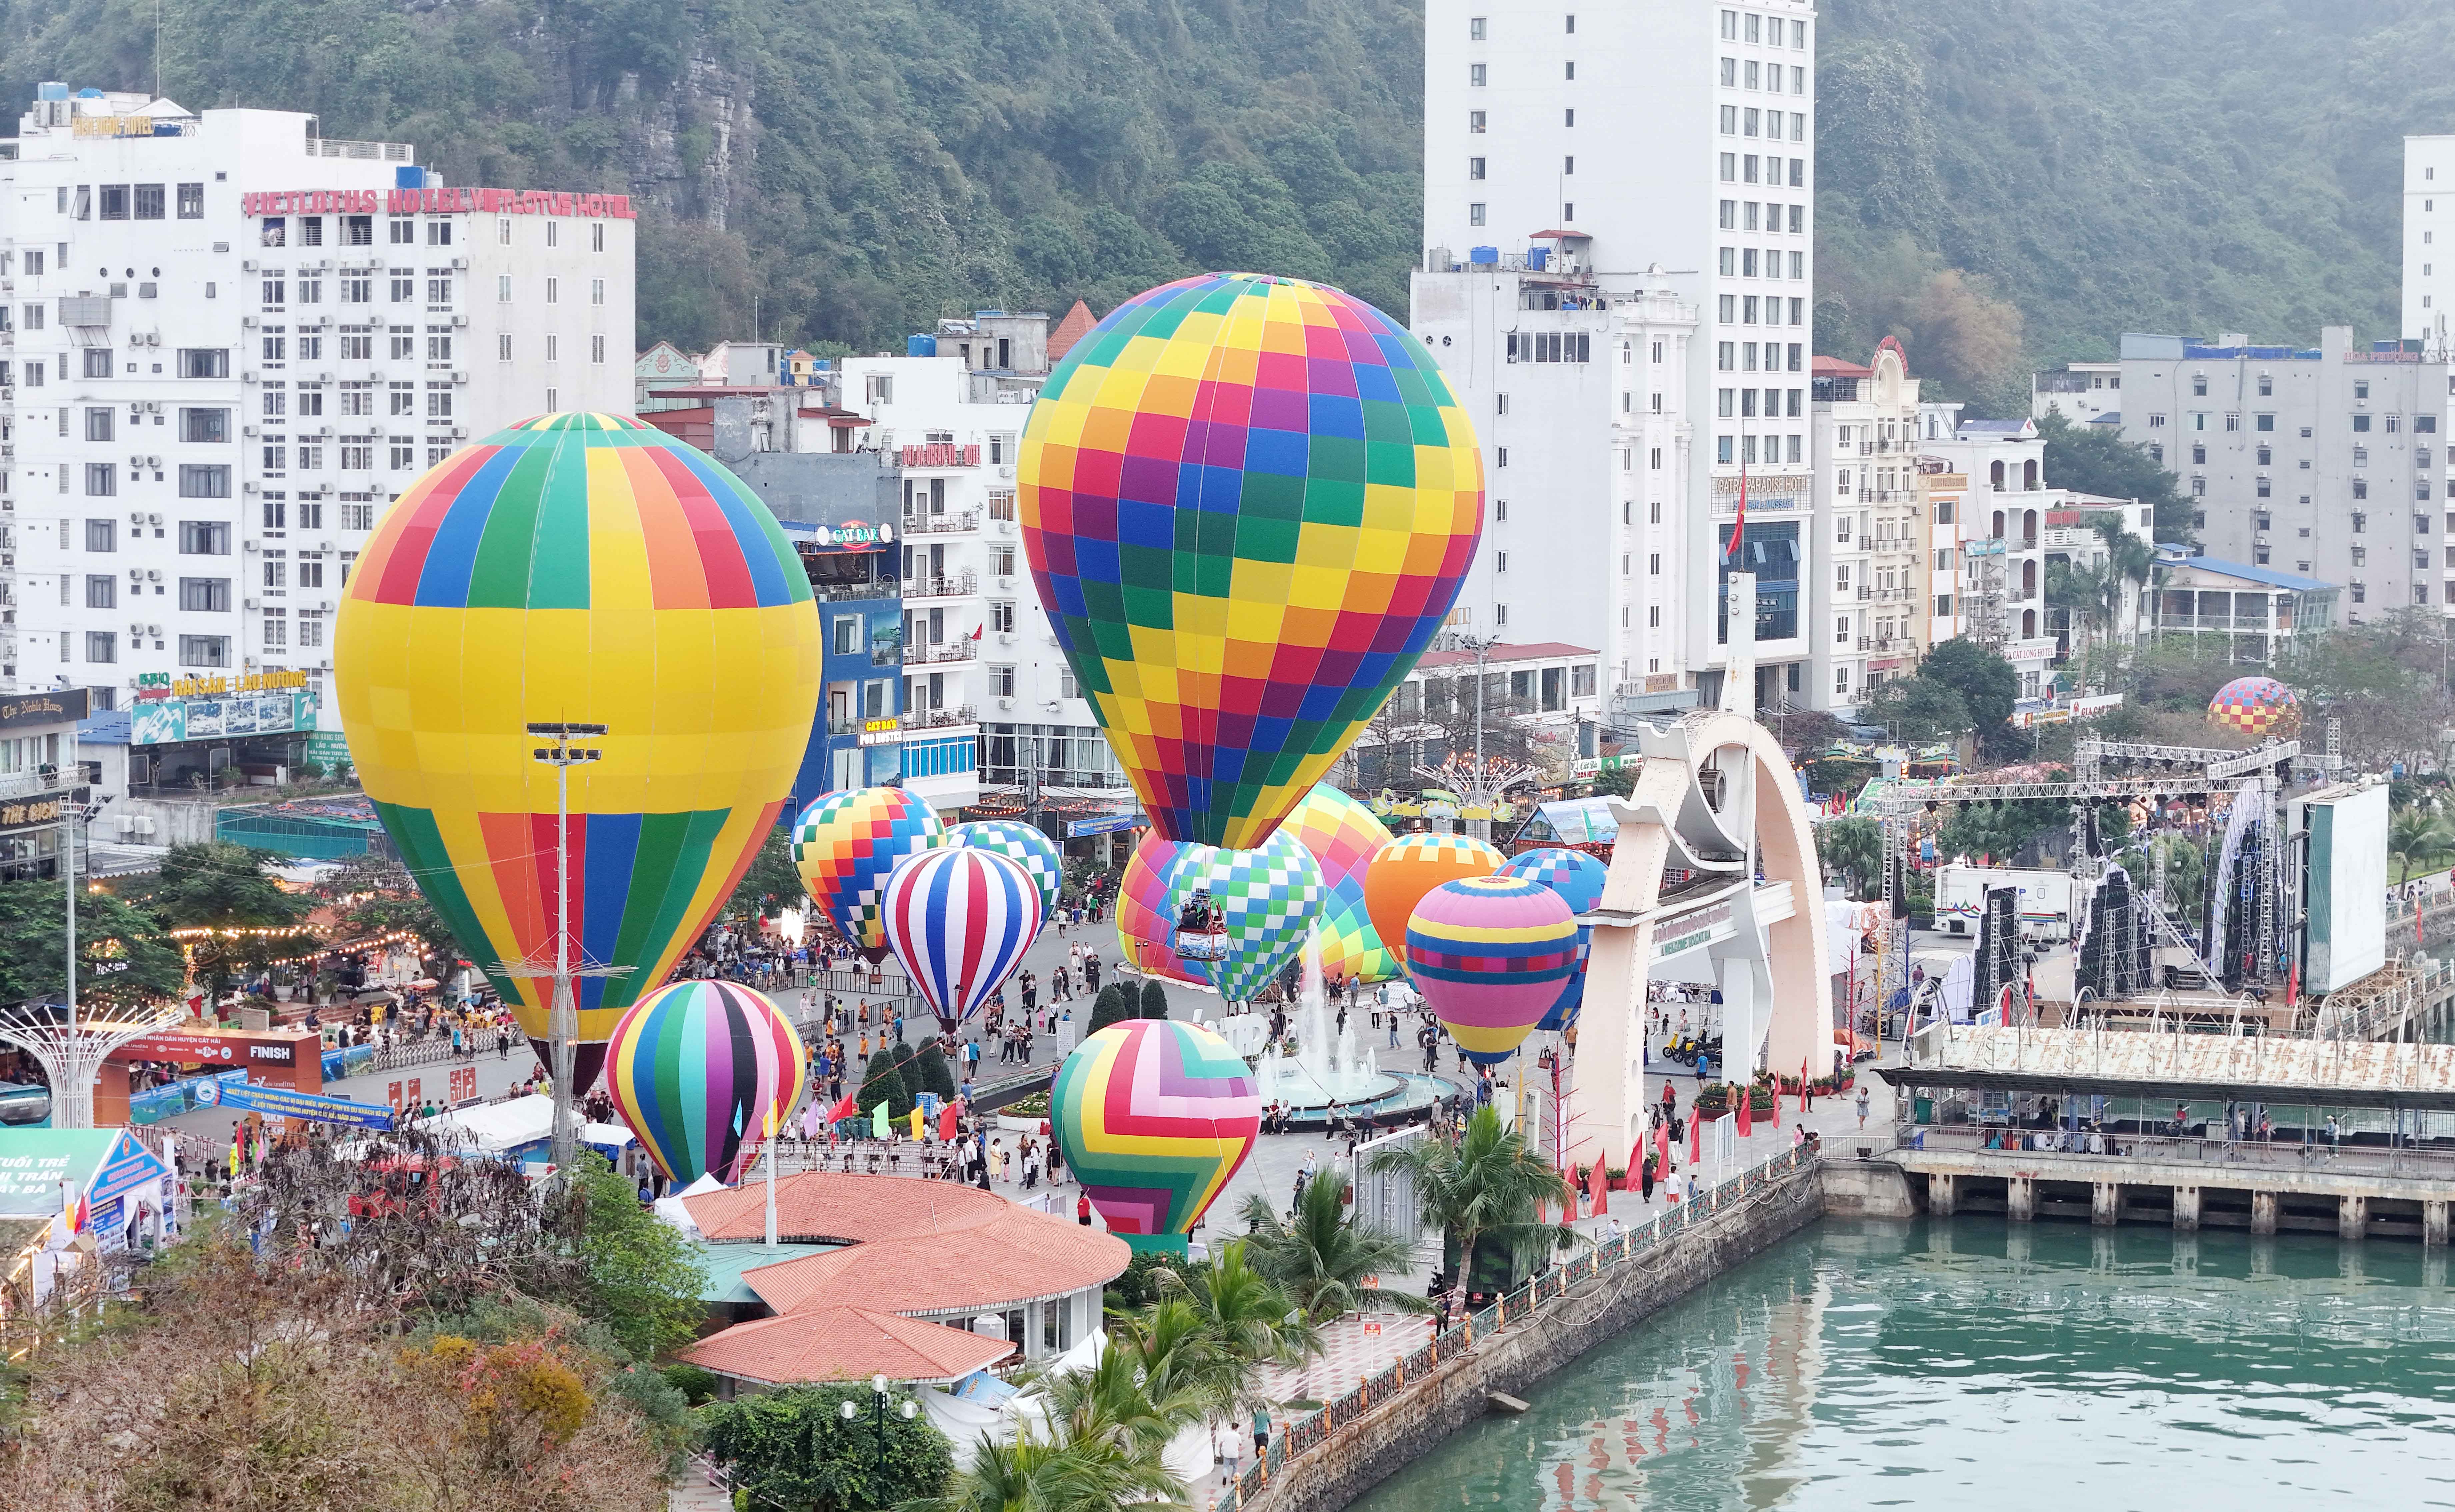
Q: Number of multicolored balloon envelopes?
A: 14